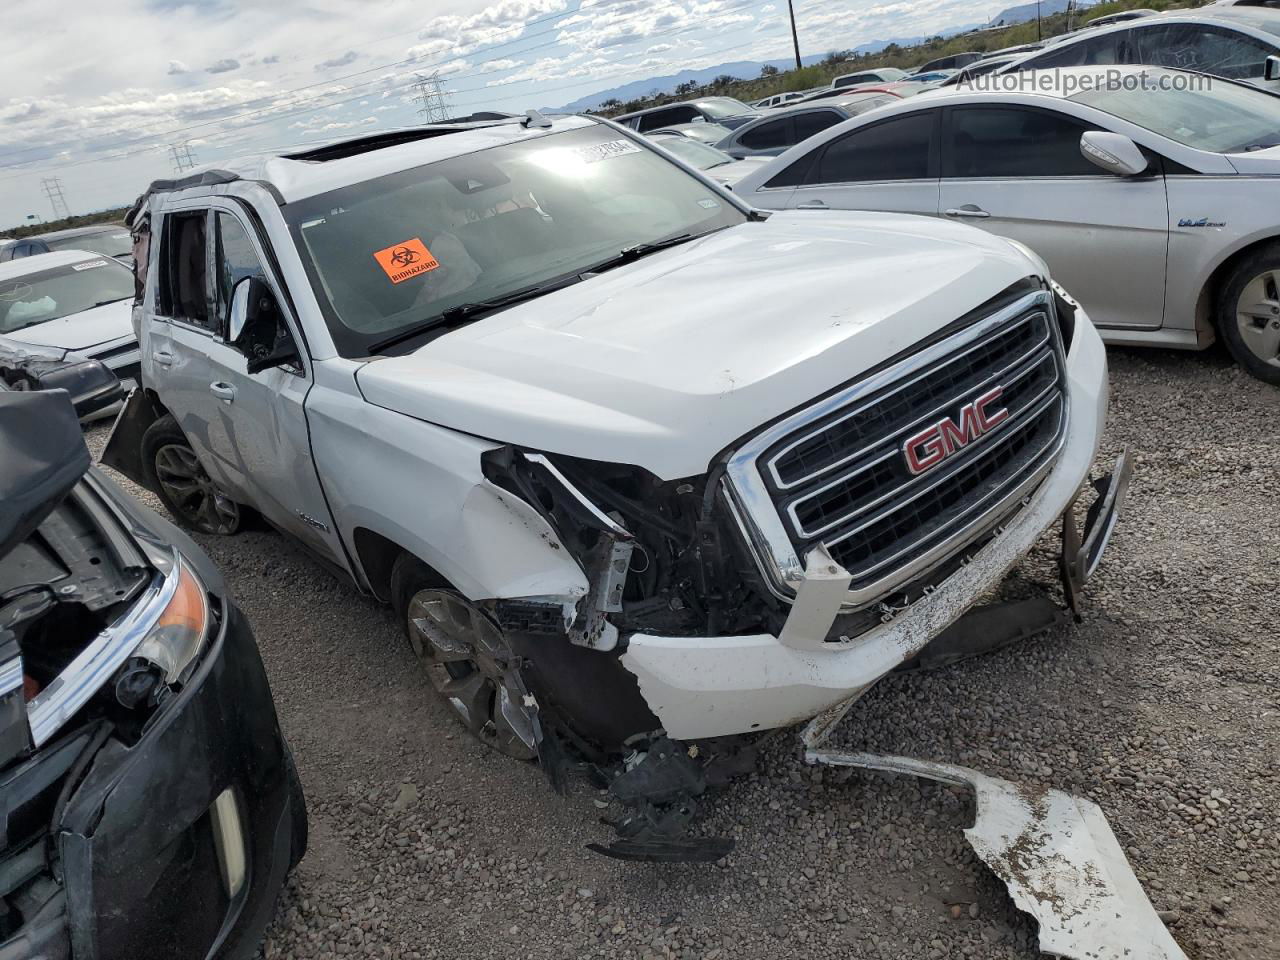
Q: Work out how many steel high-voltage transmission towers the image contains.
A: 3